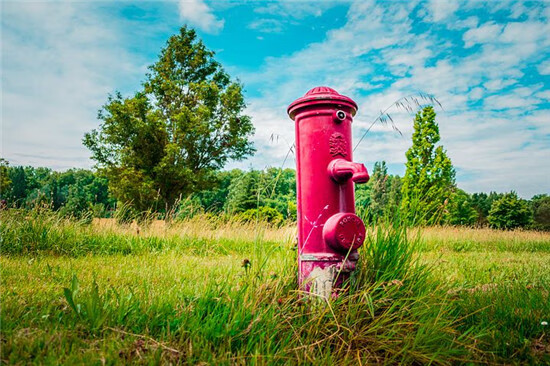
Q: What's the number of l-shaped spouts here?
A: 1